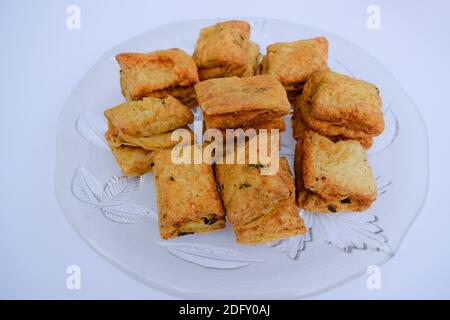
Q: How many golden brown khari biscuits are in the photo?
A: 9